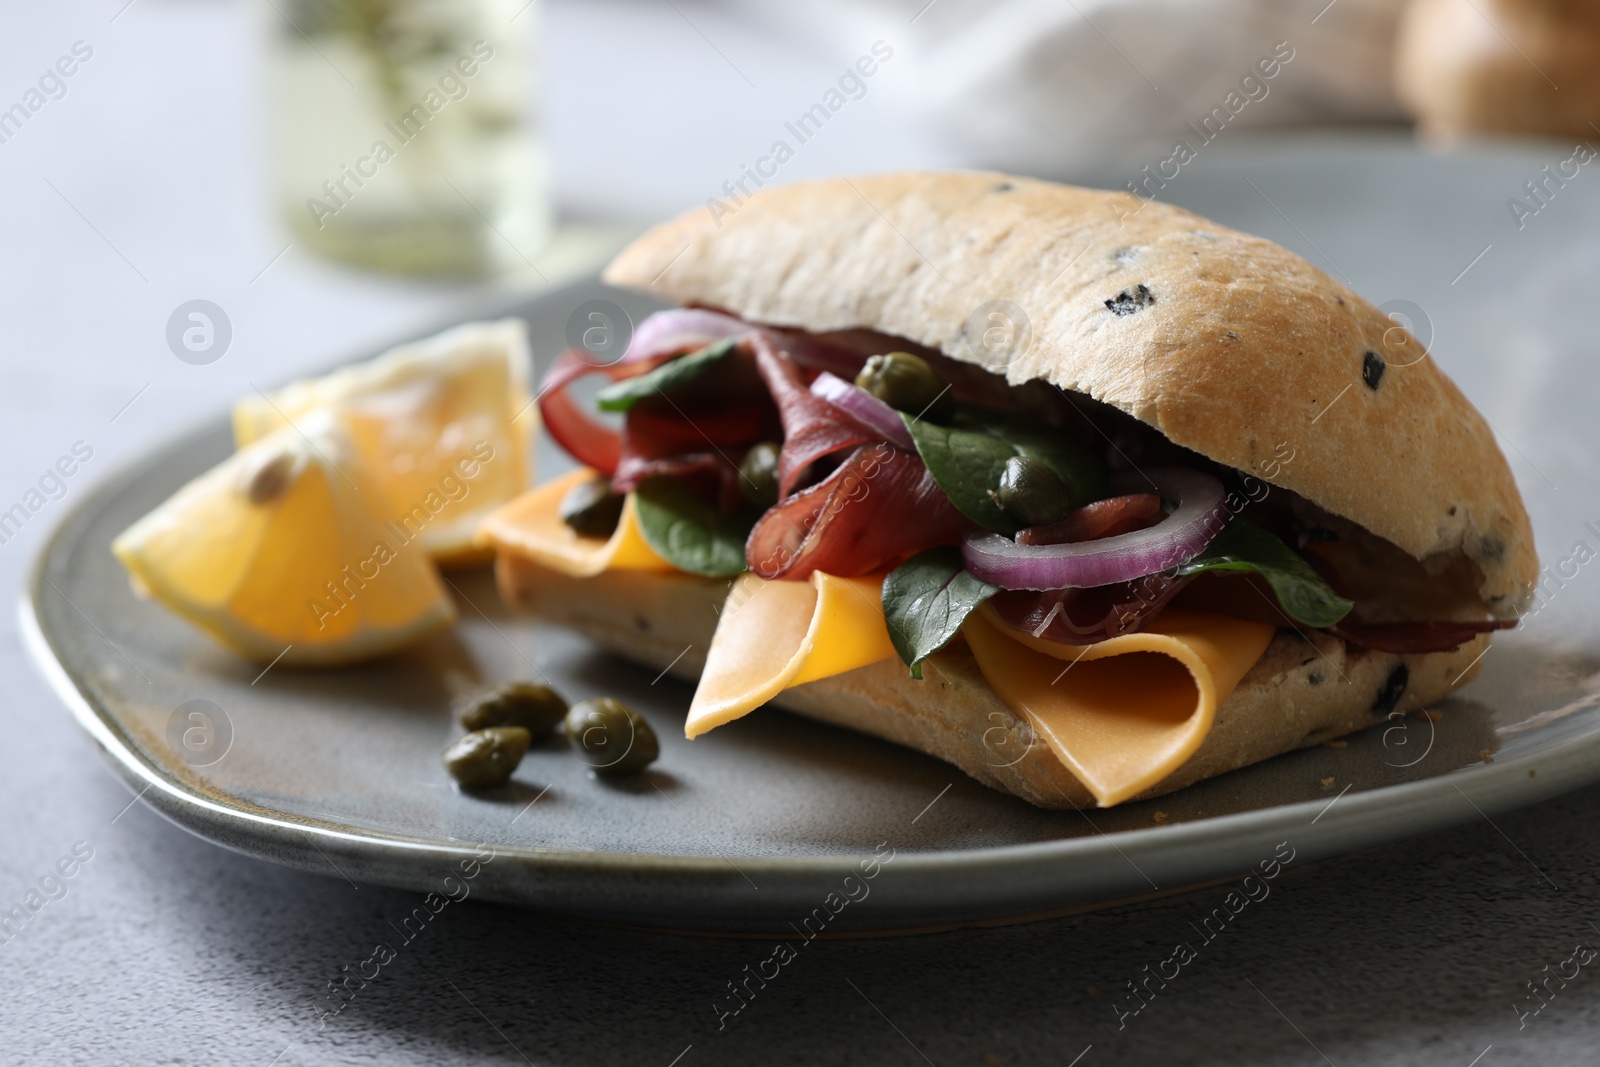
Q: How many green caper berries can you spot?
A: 7